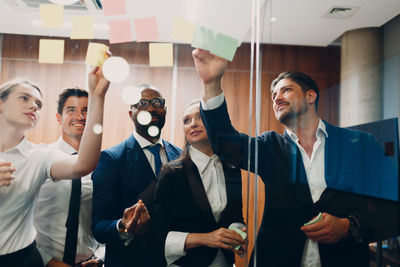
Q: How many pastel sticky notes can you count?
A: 11